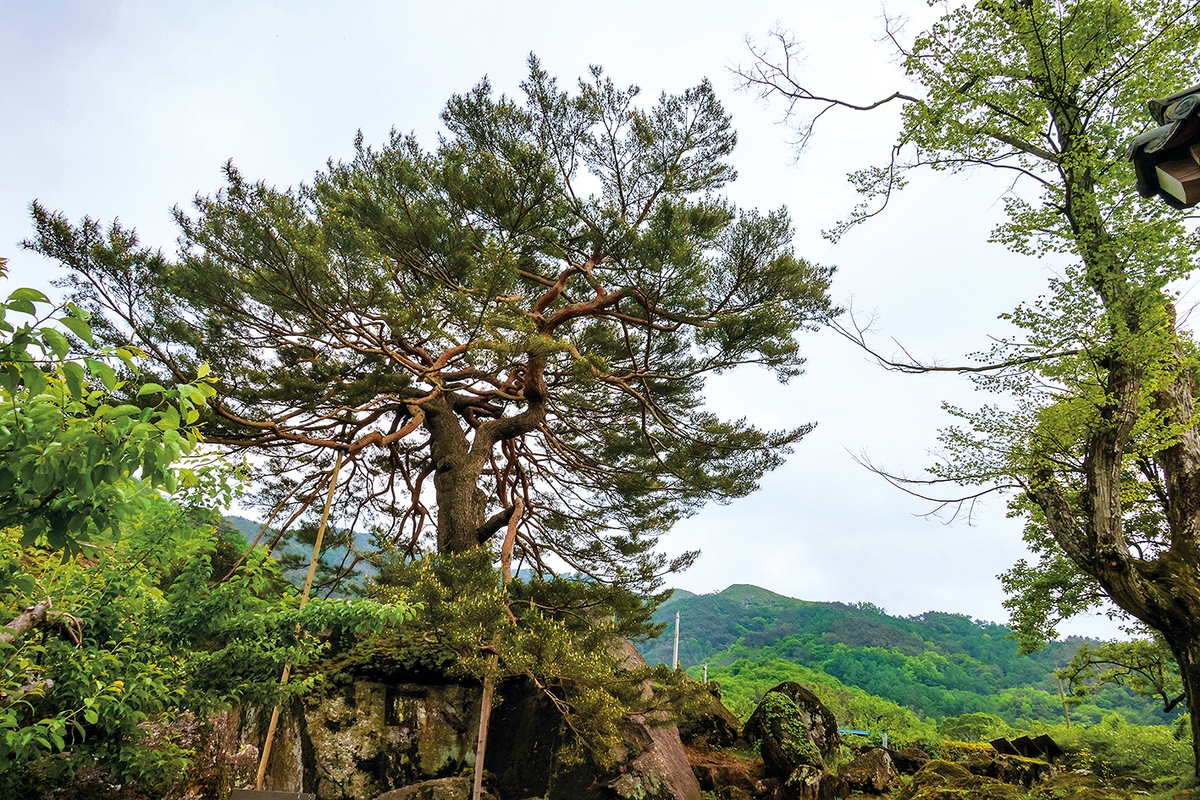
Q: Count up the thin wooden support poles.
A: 2